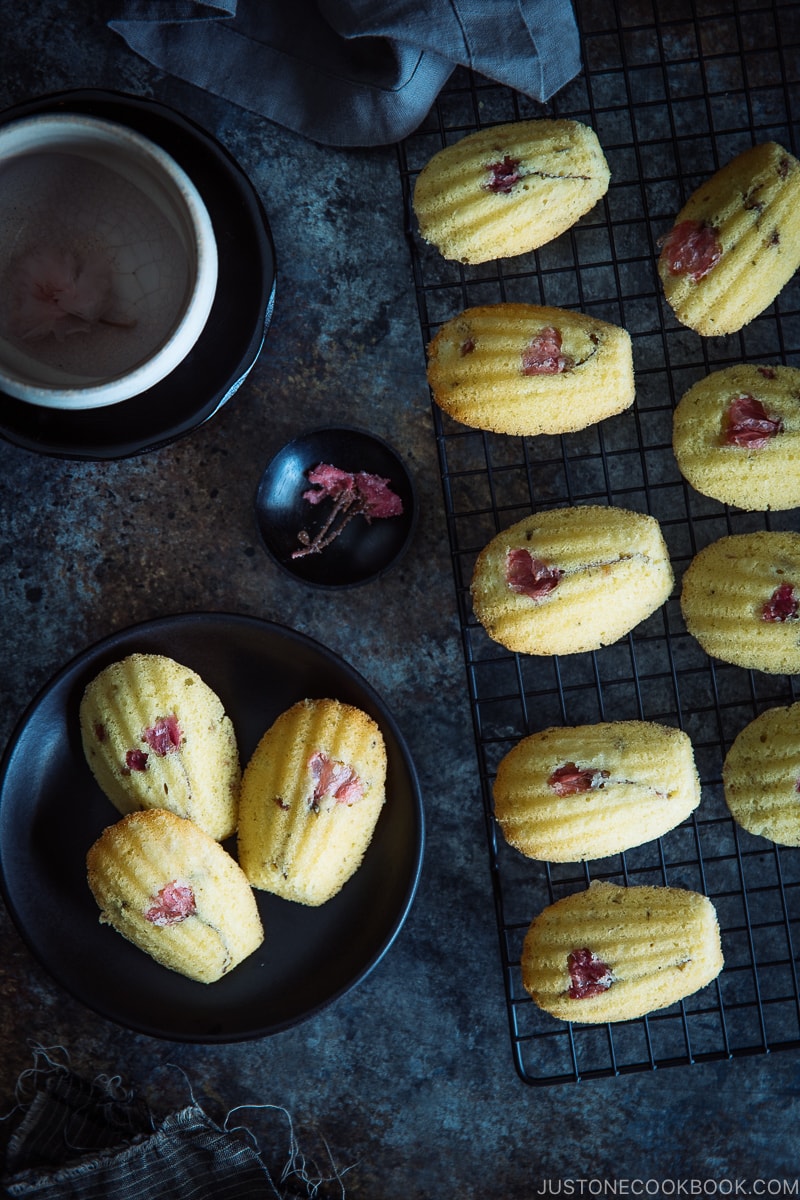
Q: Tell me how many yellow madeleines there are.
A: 12